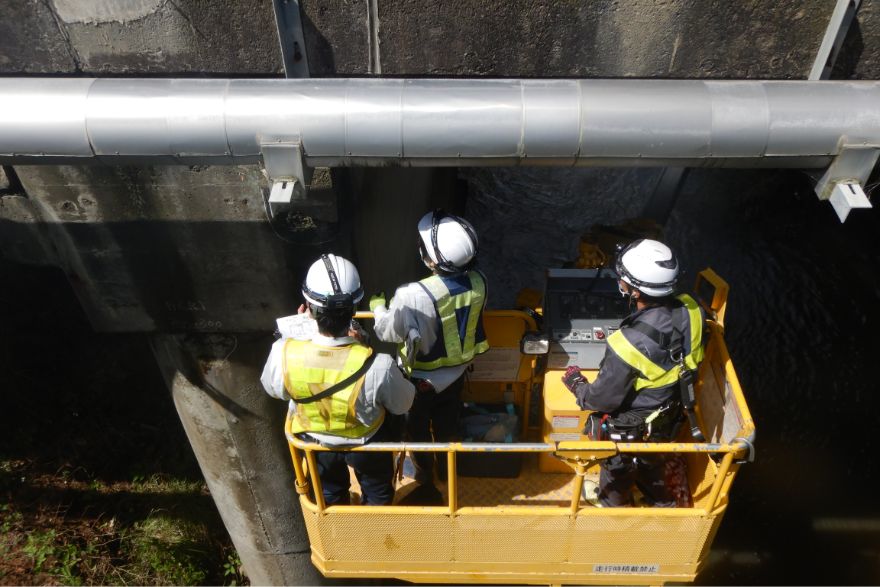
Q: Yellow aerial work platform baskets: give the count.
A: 1